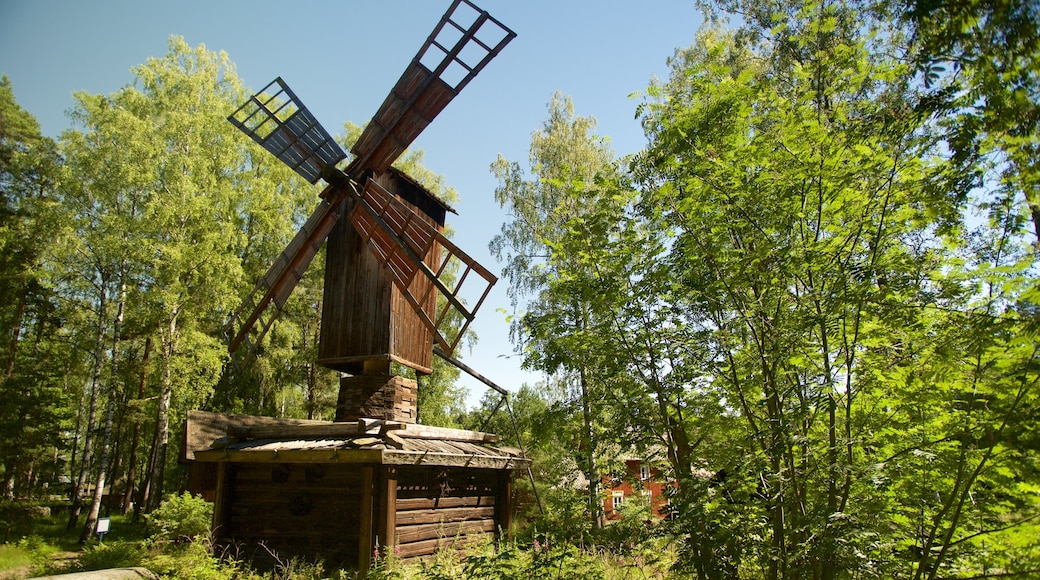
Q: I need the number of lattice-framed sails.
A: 4